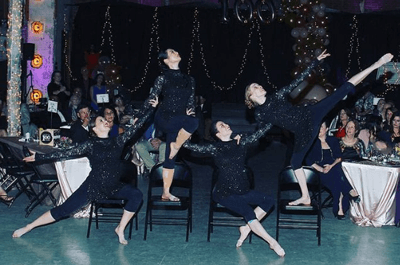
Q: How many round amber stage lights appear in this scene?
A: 3